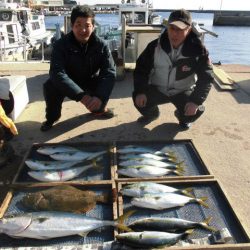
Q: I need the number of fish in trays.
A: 14